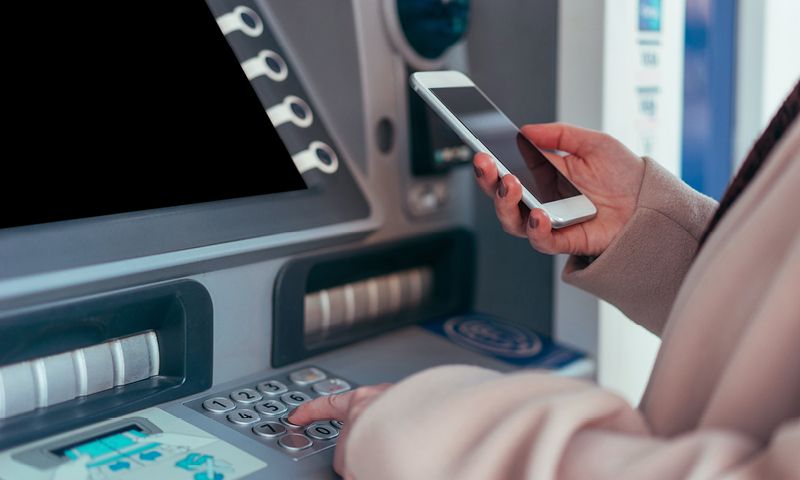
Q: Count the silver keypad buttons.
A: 13